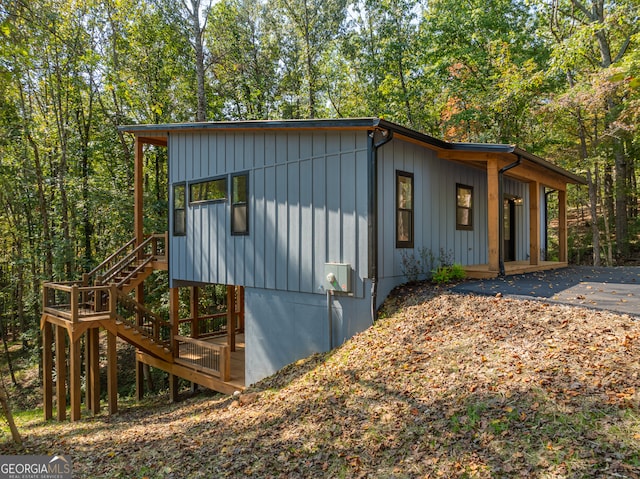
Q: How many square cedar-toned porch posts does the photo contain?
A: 3